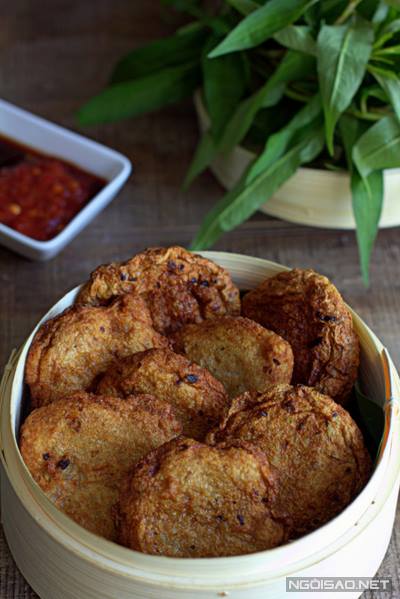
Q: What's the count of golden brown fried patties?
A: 8